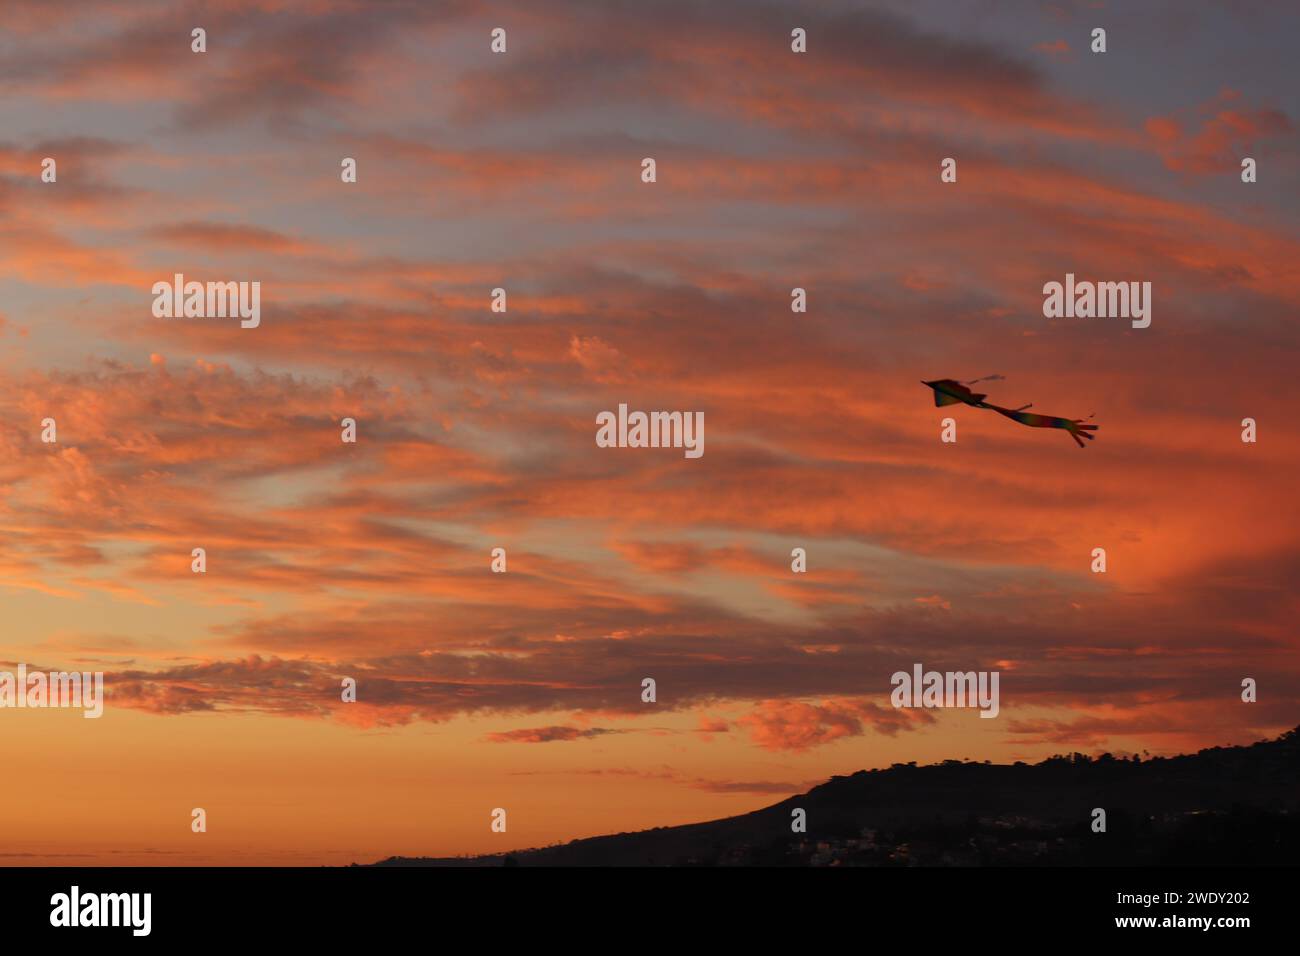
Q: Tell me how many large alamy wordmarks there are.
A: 6